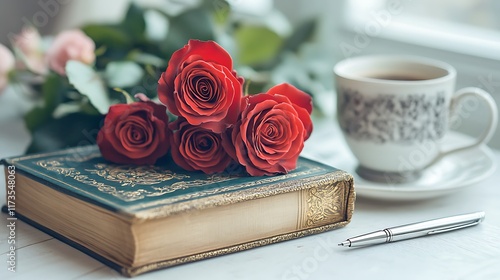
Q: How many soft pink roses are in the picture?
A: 3